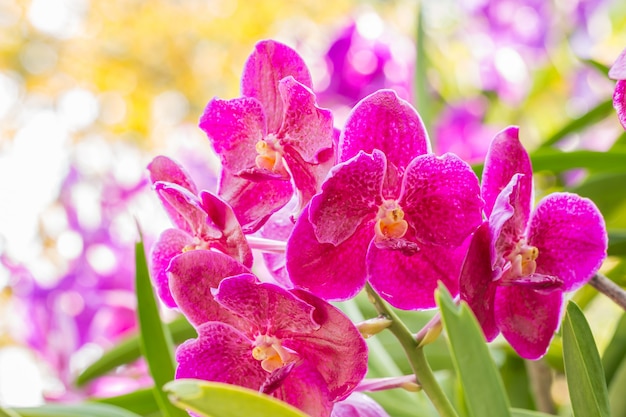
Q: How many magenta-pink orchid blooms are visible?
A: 5